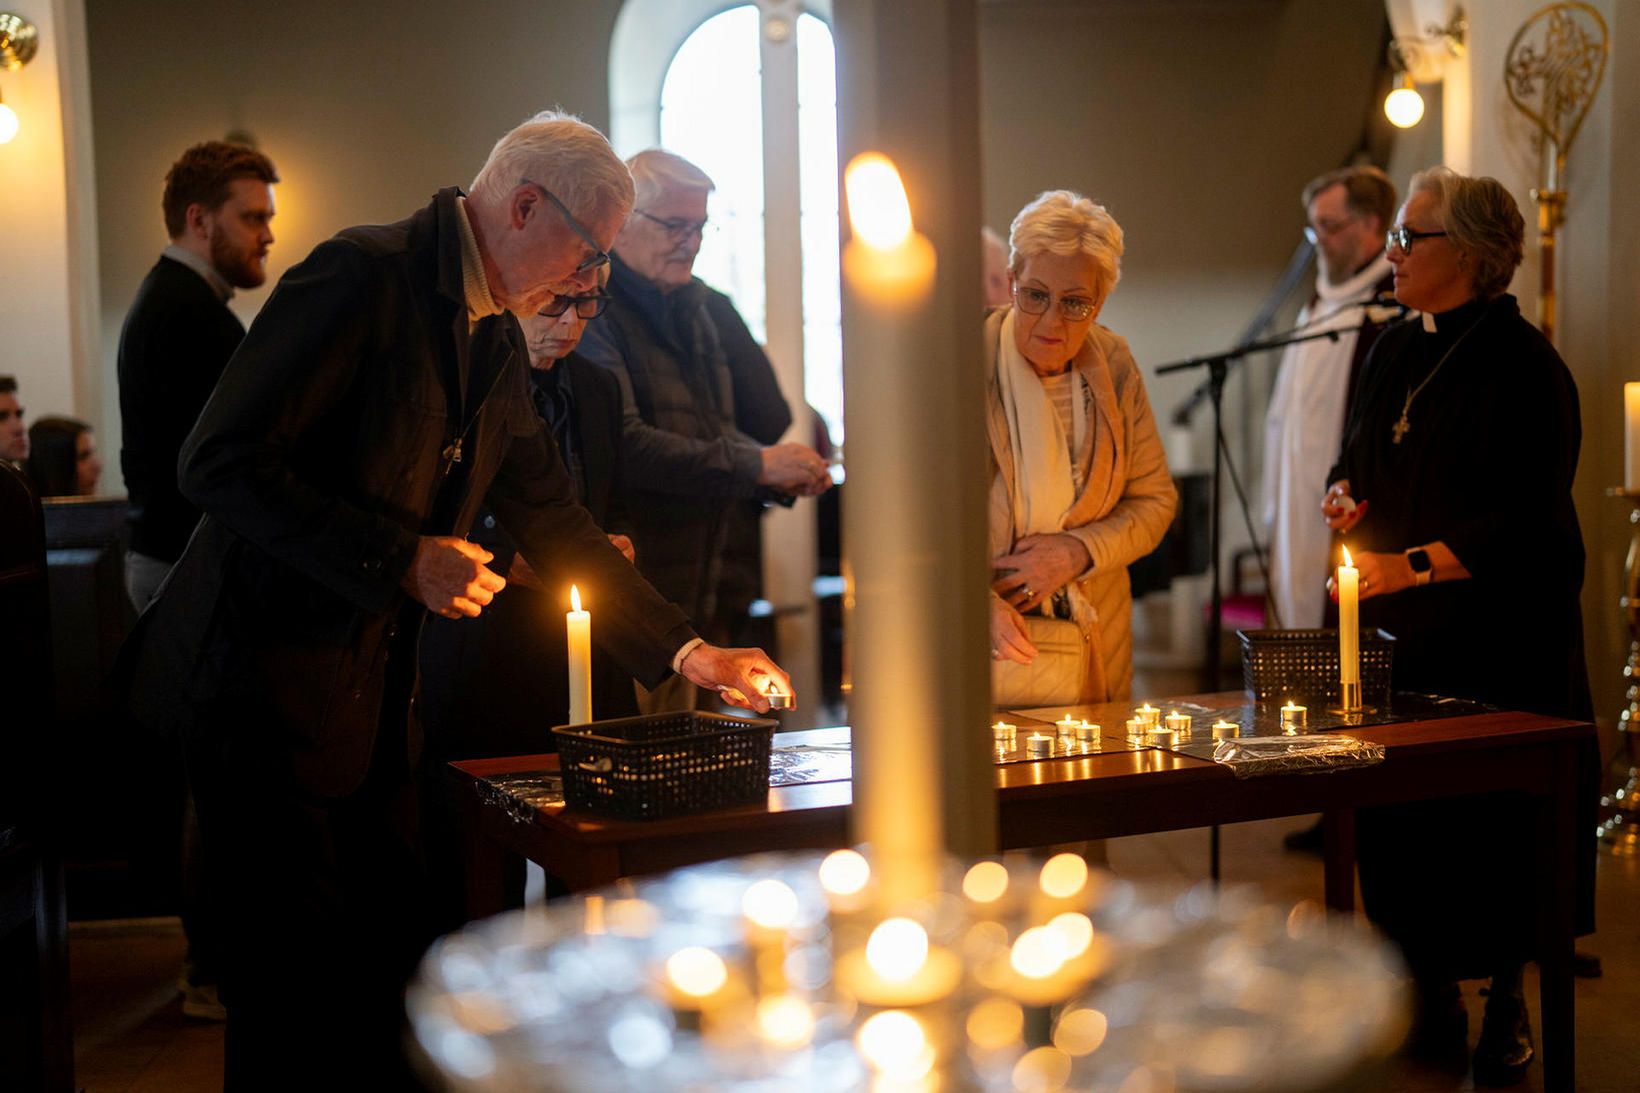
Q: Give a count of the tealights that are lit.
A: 11